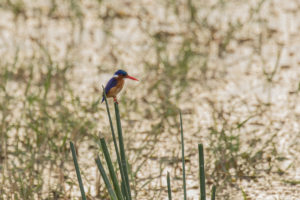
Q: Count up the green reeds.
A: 9